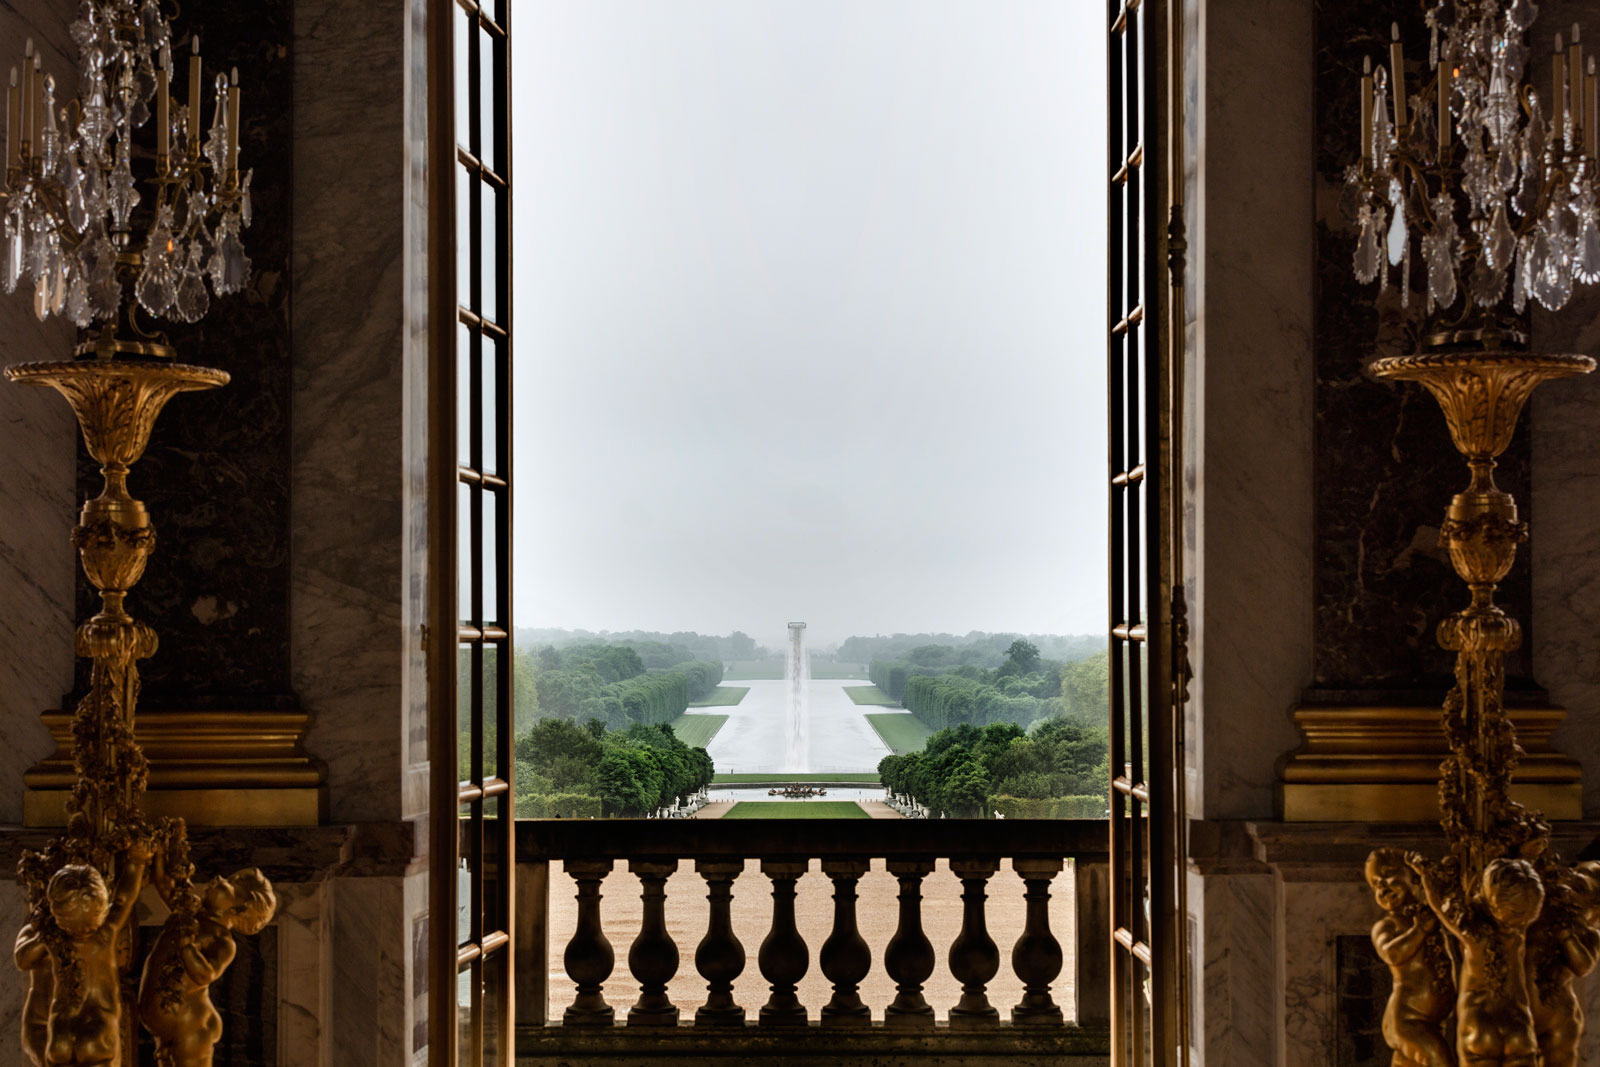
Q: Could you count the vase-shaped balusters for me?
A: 8